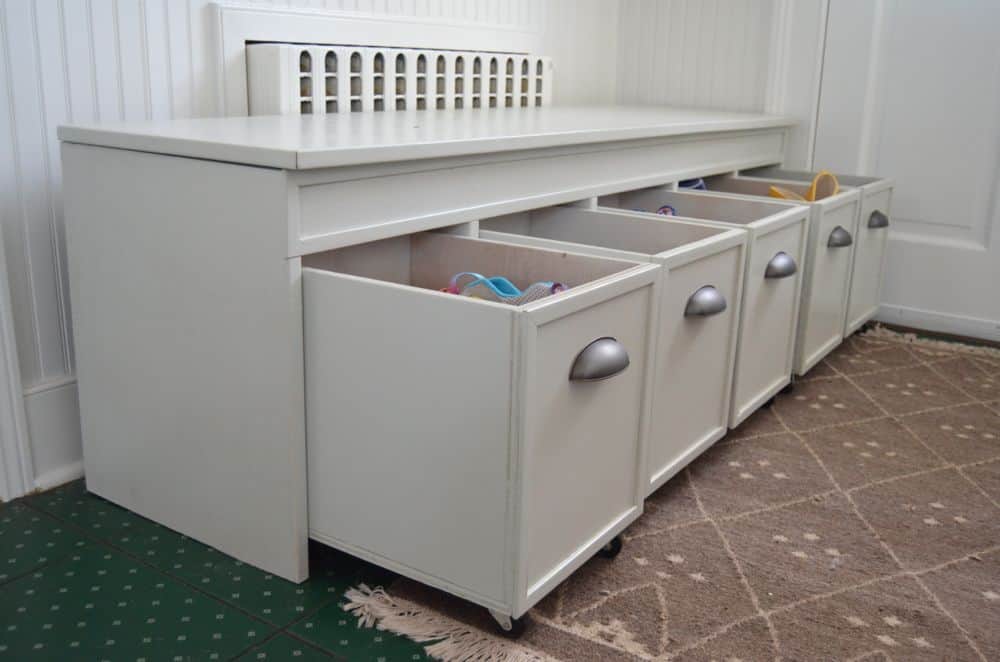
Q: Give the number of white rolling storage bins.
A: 5